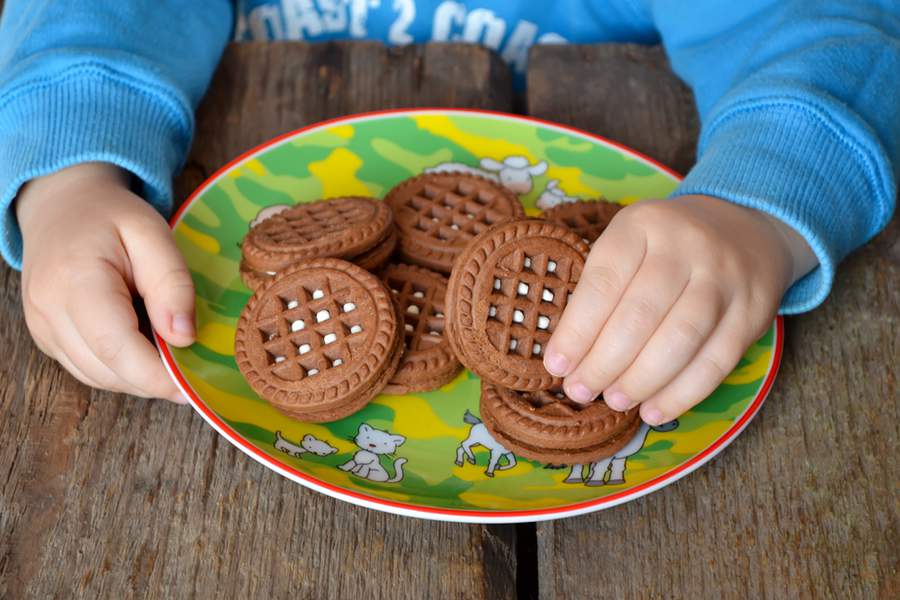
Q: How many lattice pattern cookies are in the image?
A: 7